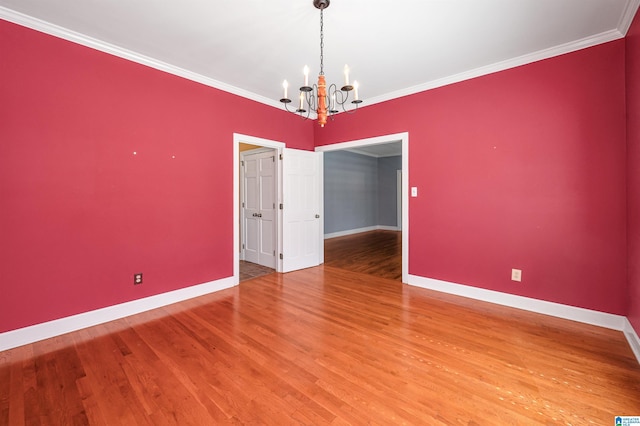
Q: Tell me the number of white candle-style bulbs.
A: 6